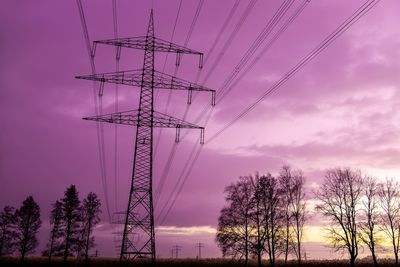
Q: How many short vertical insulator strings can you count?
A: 9